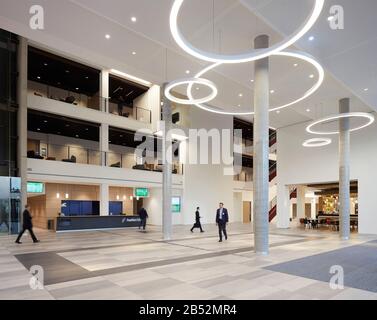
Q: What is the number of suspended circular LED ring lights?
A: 5